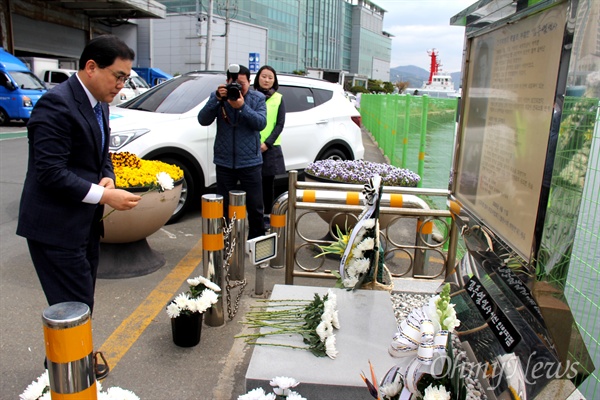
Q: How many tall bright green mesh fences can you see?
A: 1